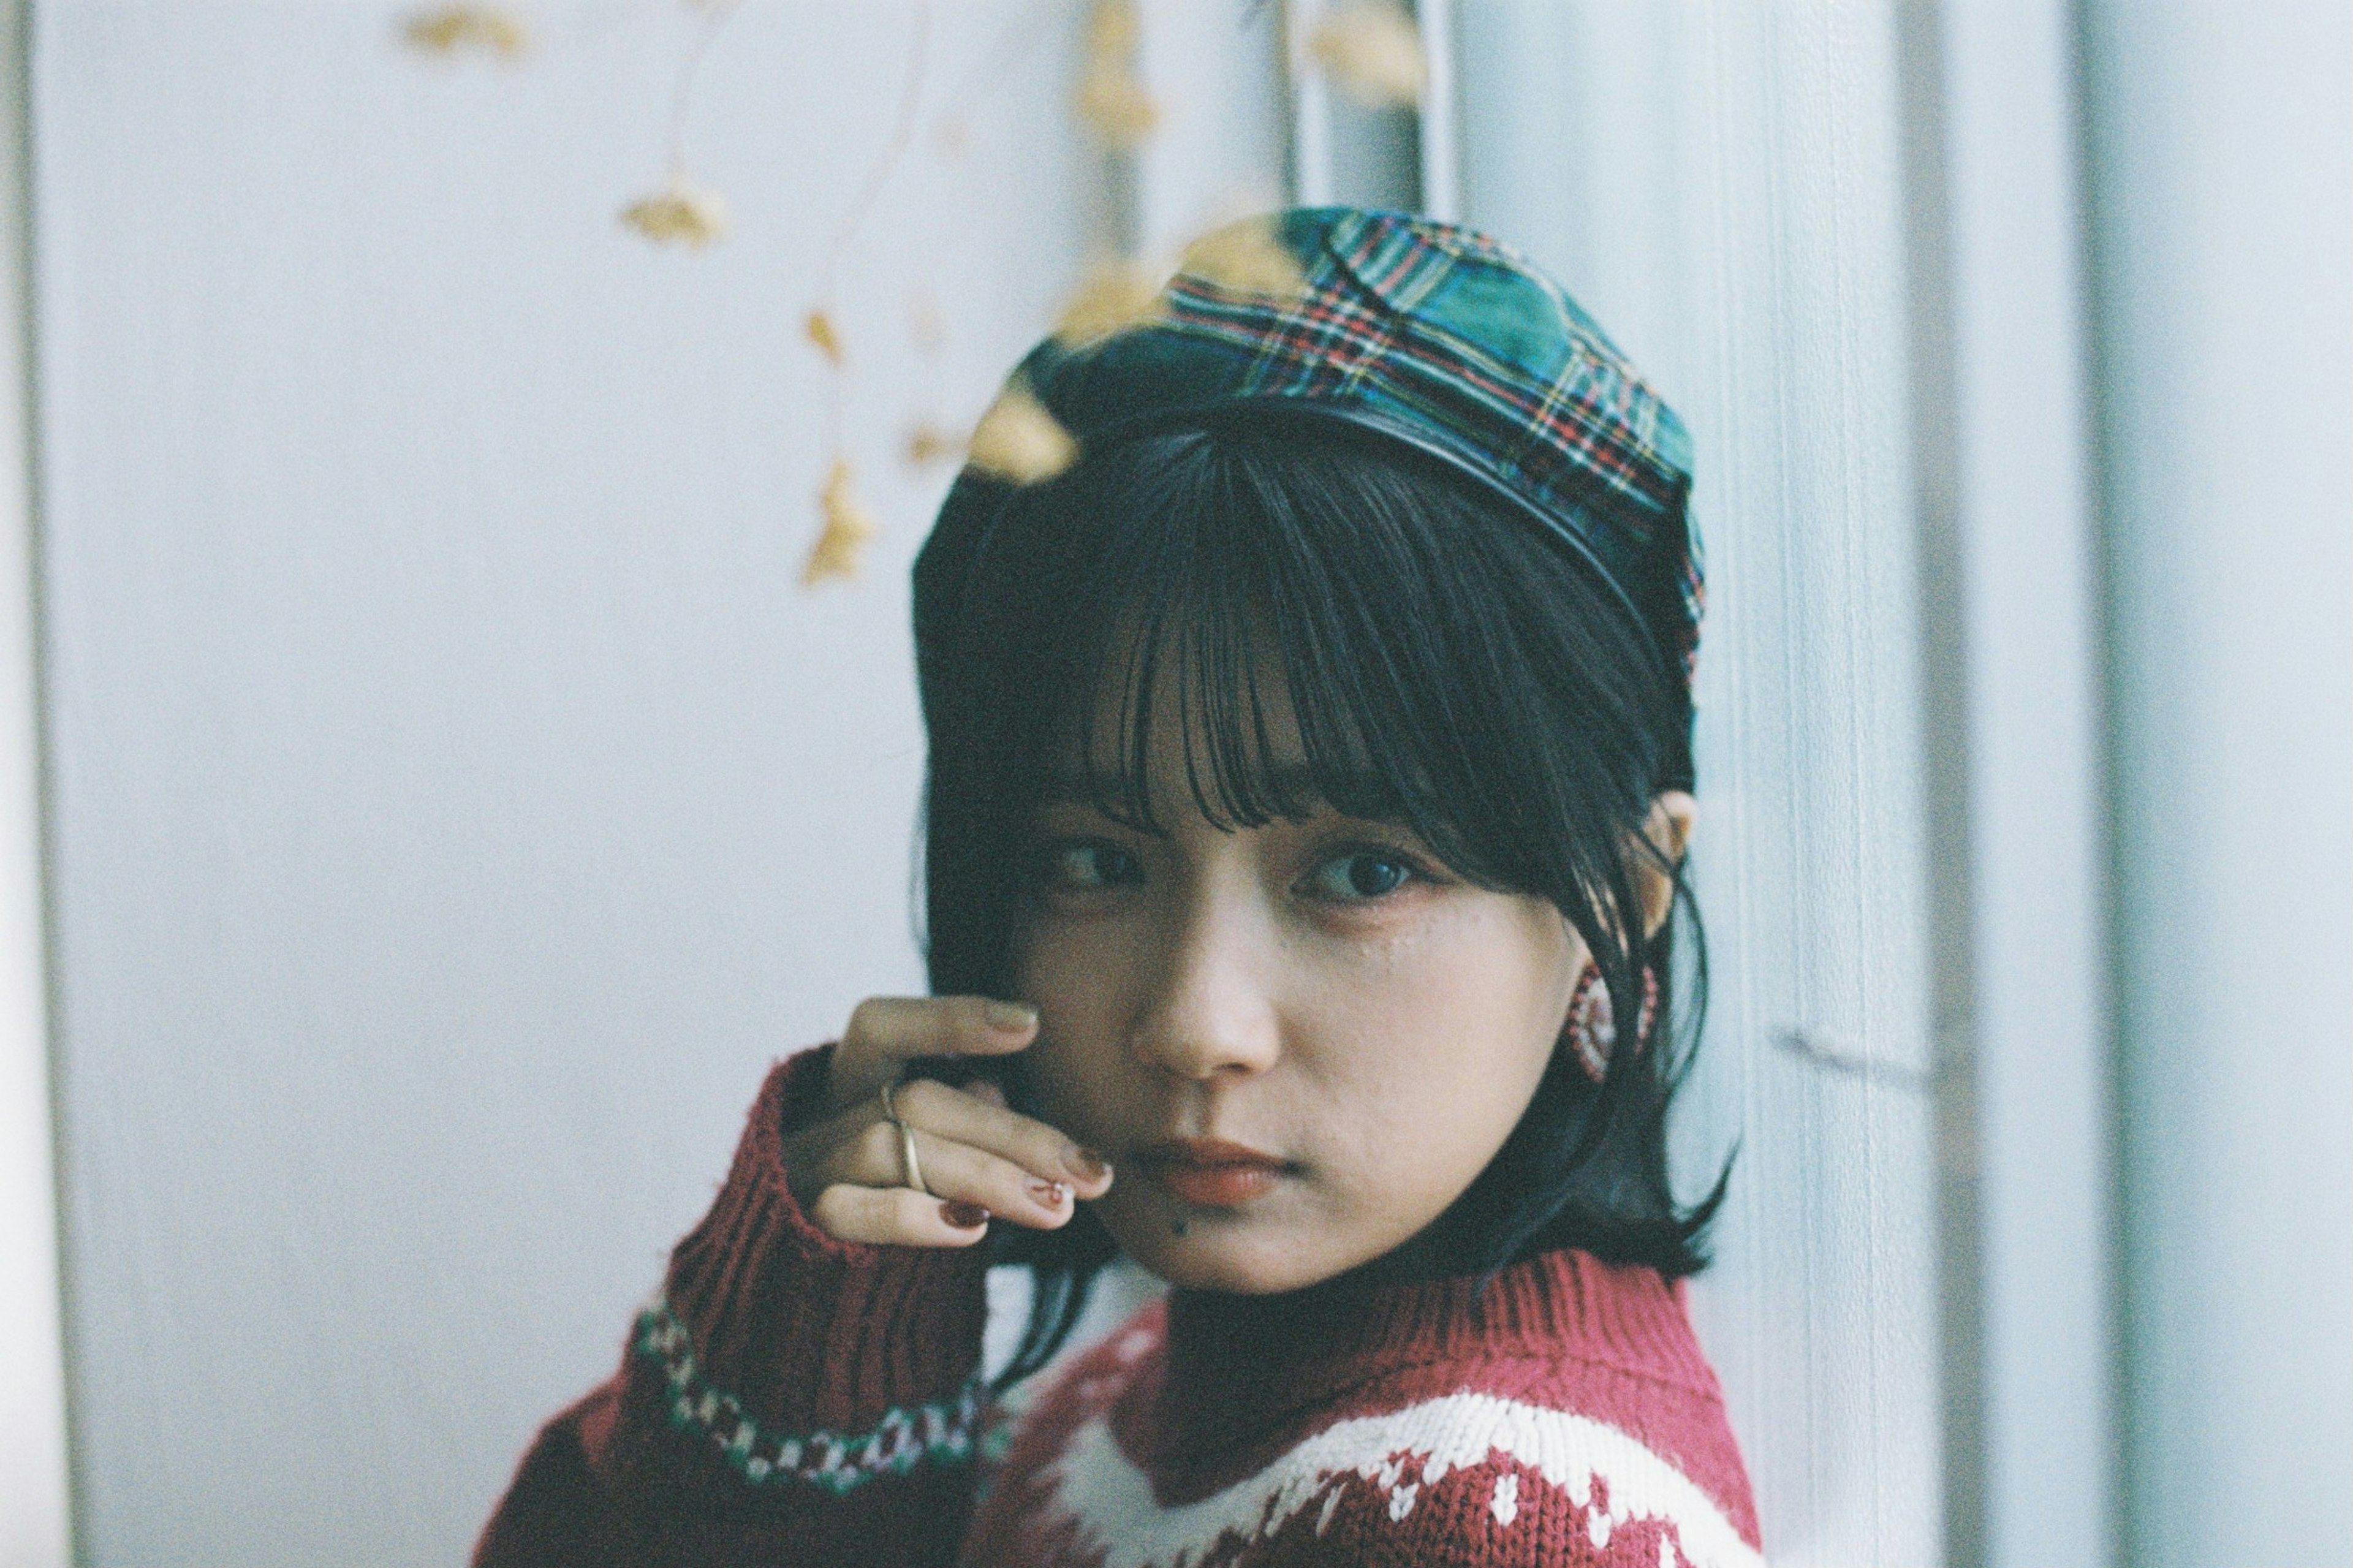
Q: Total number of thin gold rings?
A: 2